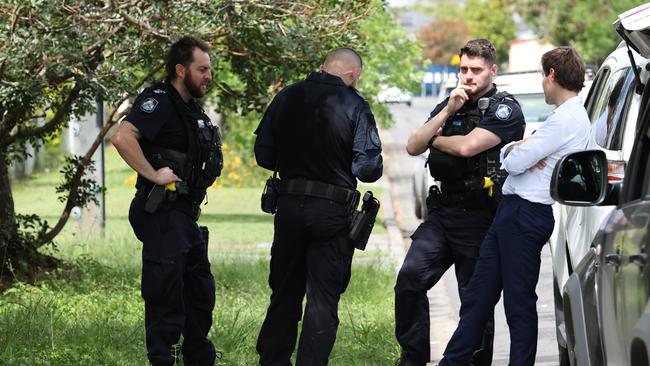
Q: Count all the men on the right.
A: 2